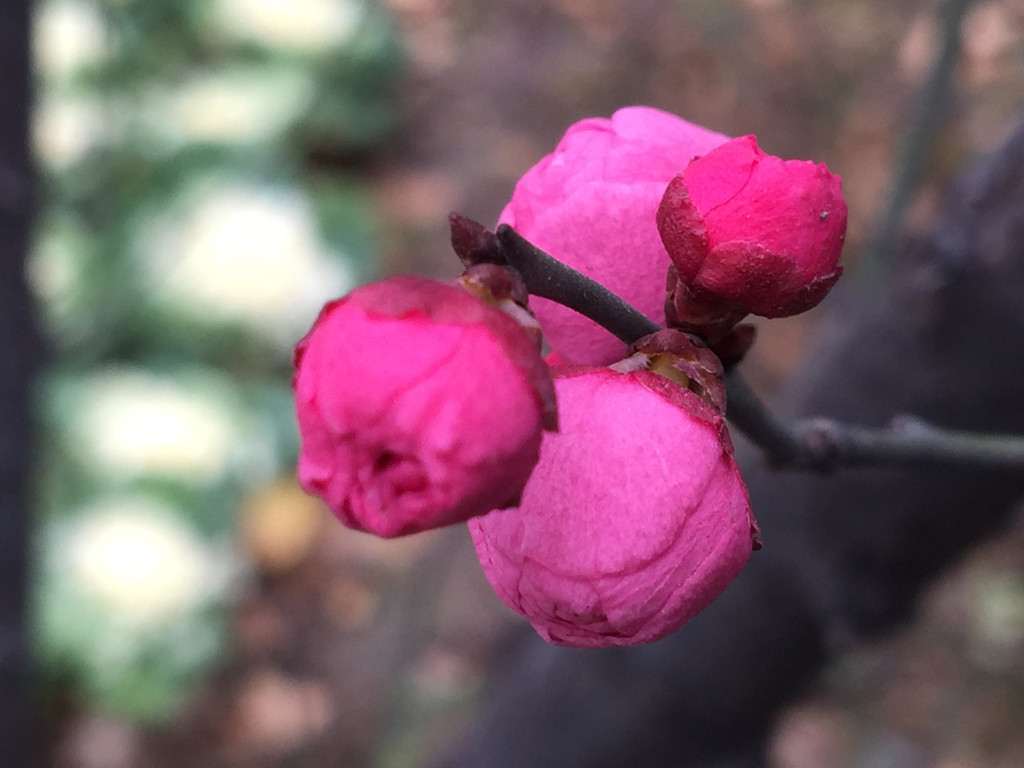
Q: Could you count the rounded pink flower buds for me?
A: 4